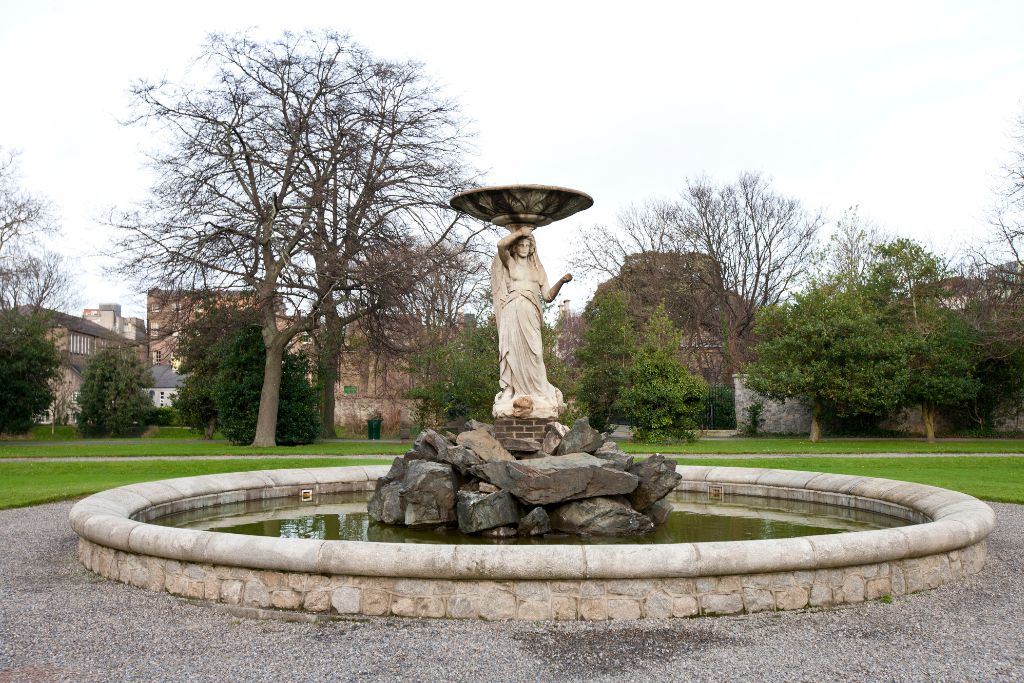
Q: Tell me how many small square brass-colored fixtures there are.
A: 2